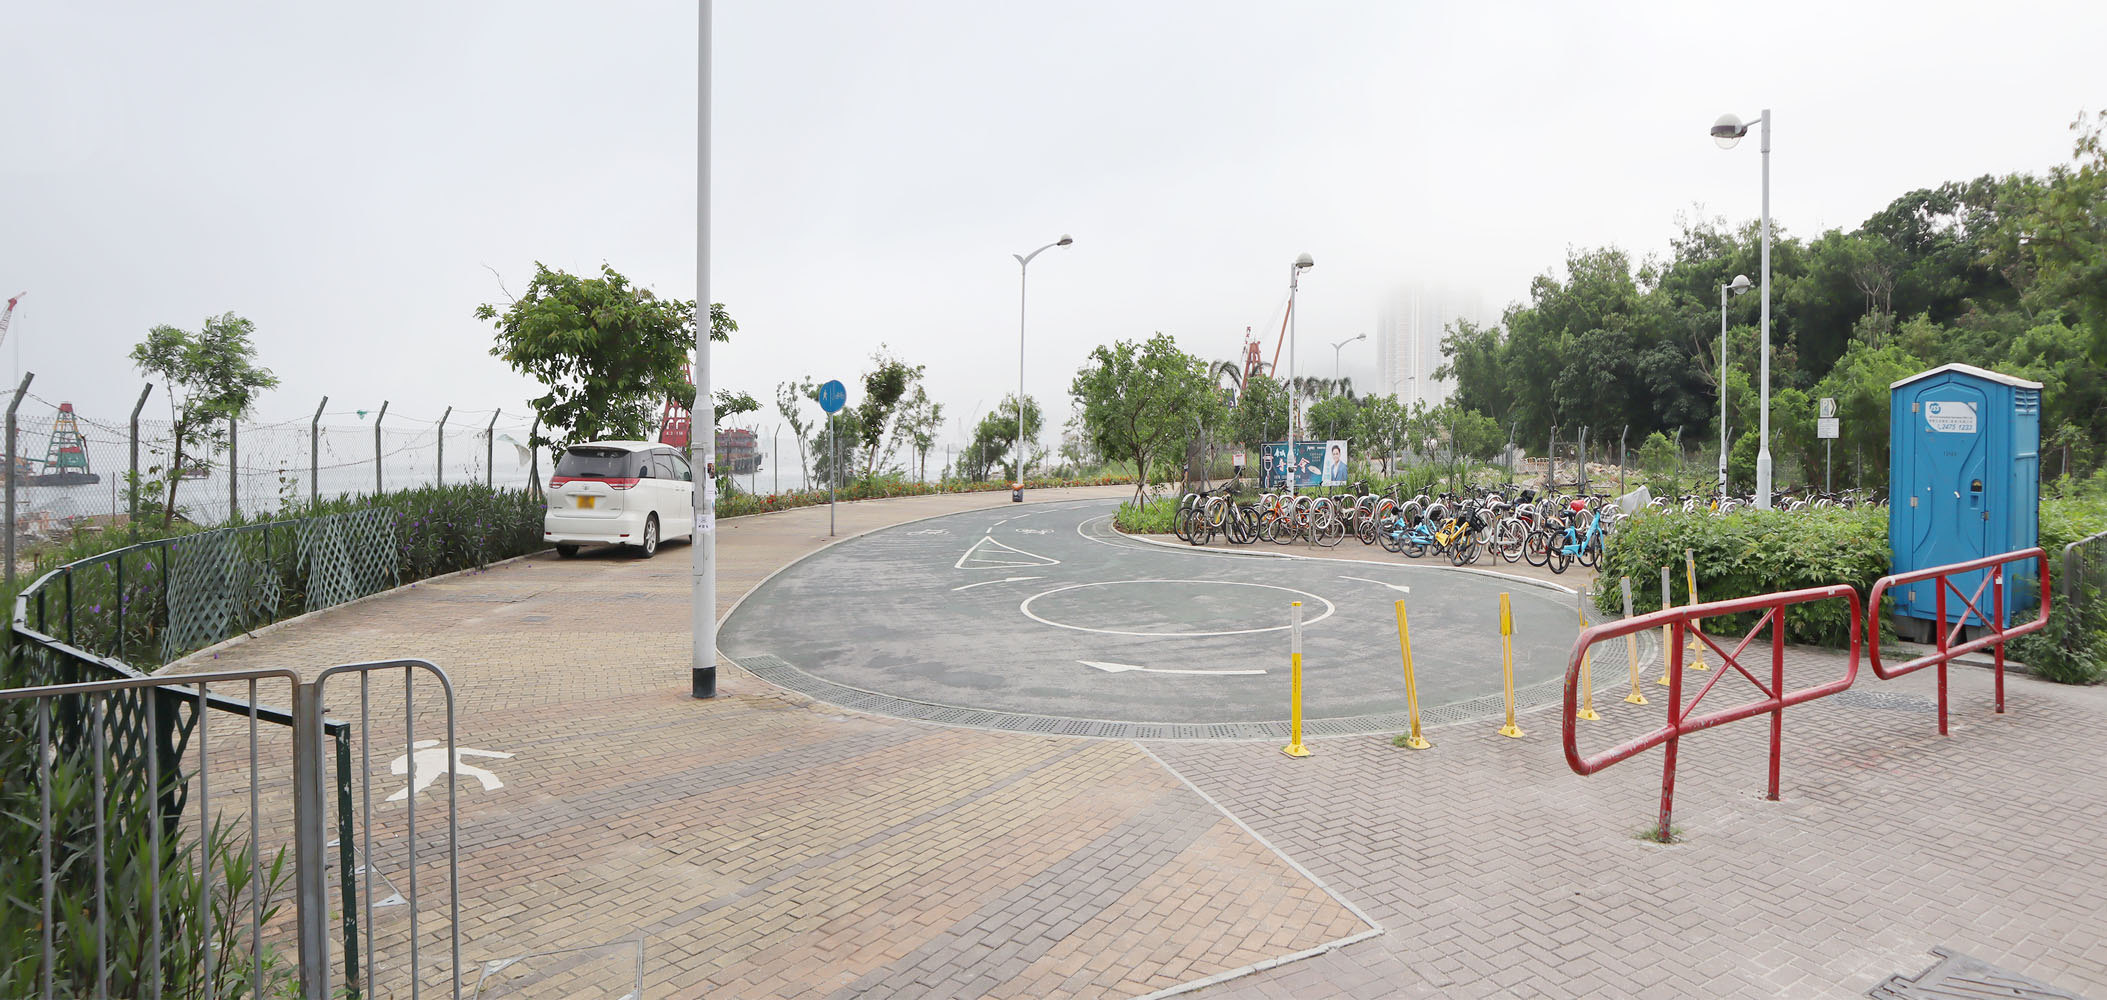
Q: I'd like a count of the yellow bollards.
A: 8